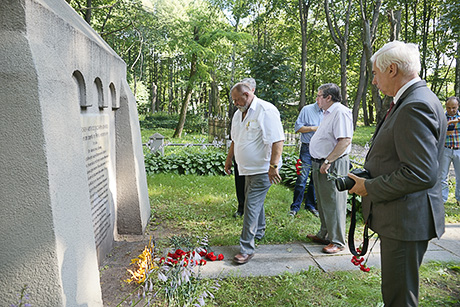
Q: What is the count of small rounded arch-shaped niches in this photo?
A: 3